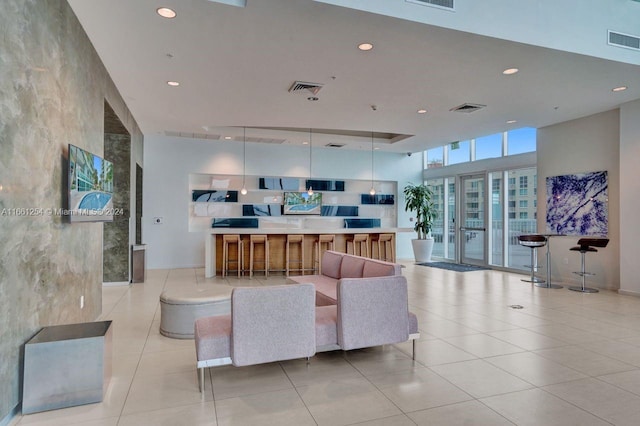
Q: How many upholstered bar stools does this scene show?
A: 2